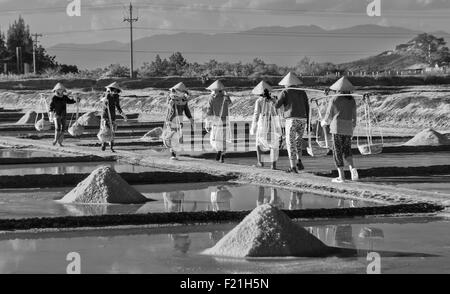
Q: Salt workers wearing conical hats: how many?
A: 7